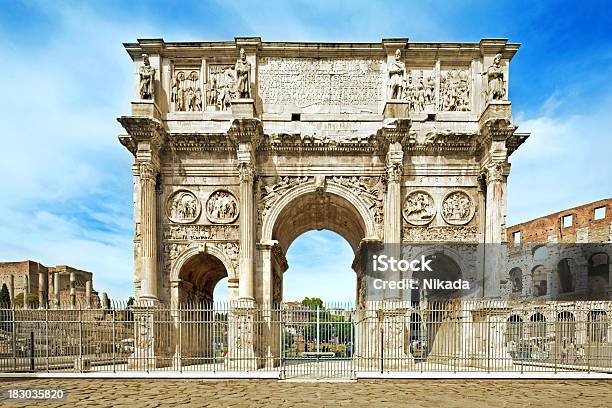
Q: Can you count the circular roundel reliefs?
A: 4